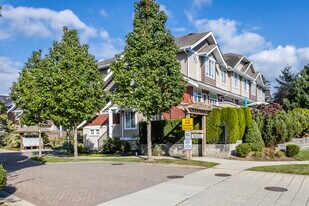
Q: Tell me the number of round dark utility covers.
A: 4